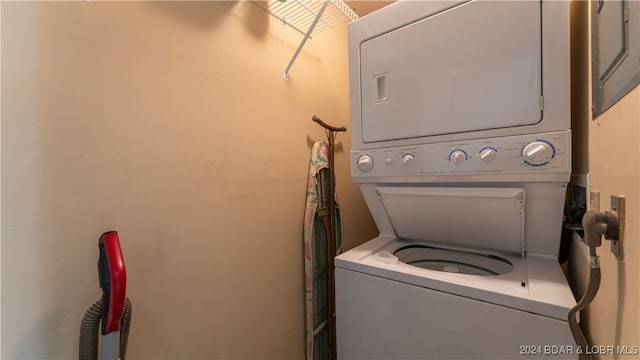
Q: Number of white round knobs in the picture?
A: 5